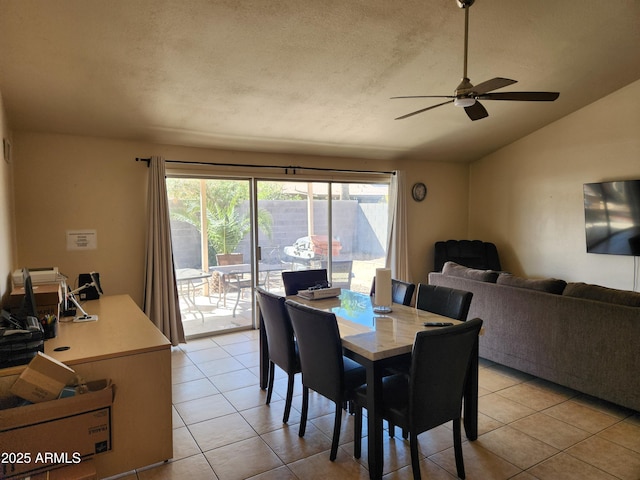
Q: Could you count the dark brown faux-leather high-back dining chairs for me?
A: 6